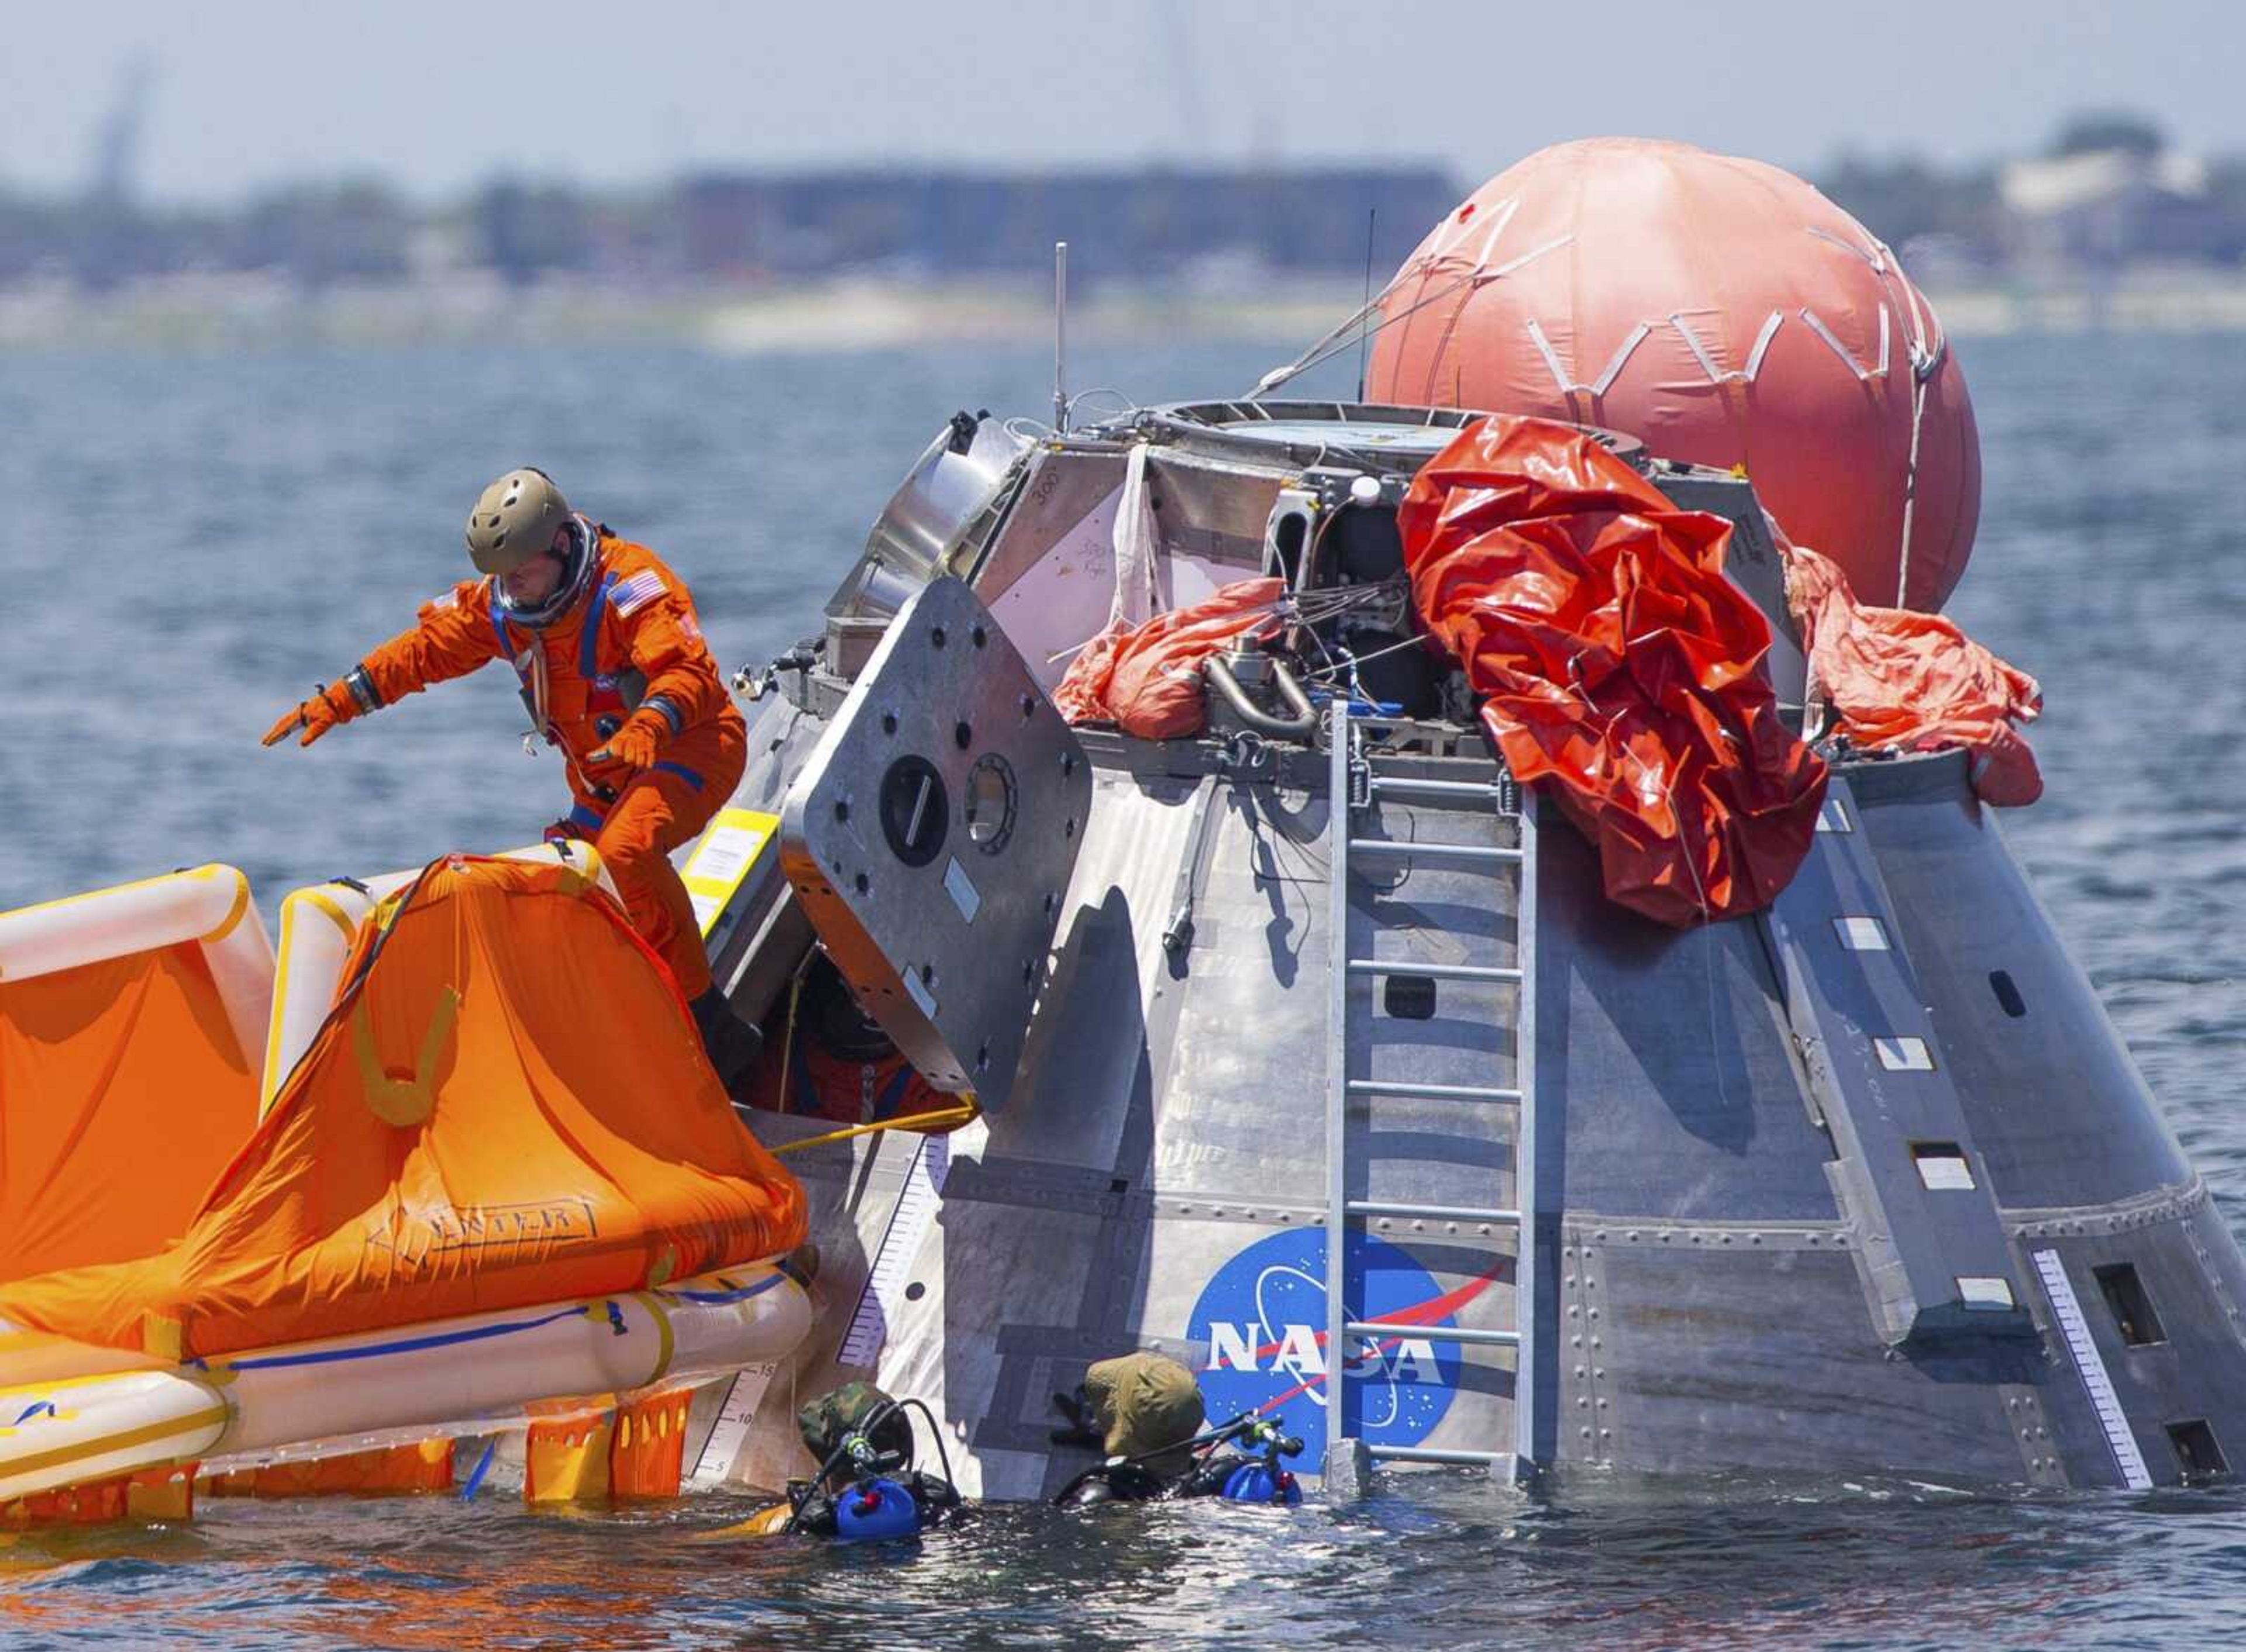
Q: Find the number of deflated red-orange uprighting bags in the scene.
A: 3